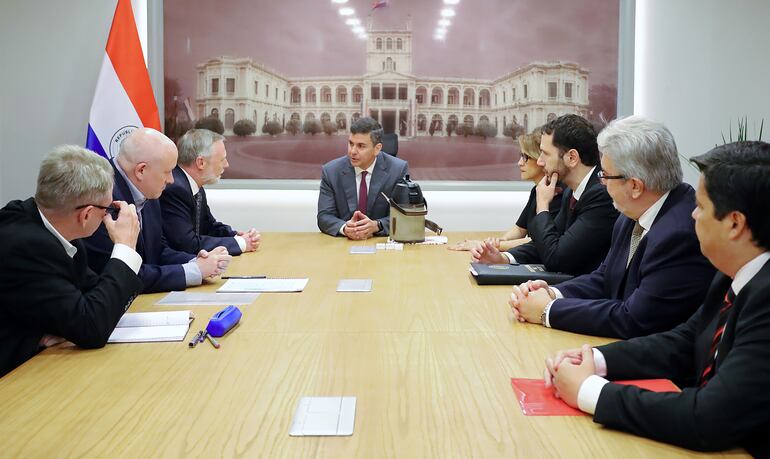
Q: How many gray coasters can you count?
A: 3